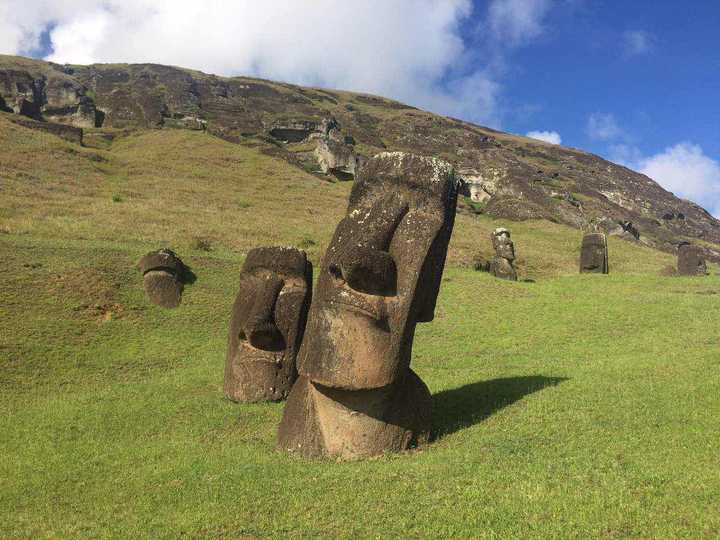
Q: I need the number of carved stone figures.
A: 6